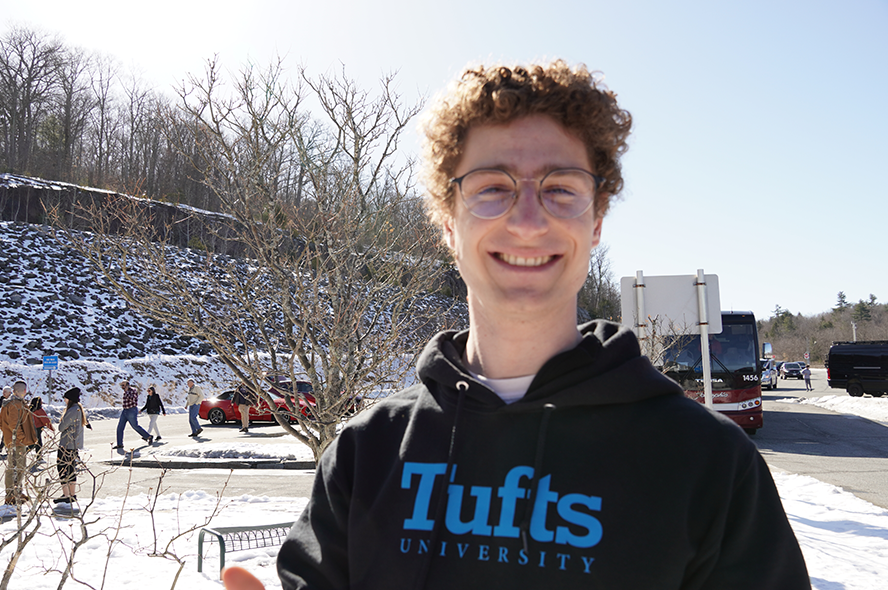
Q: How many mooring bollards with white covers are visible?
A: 0